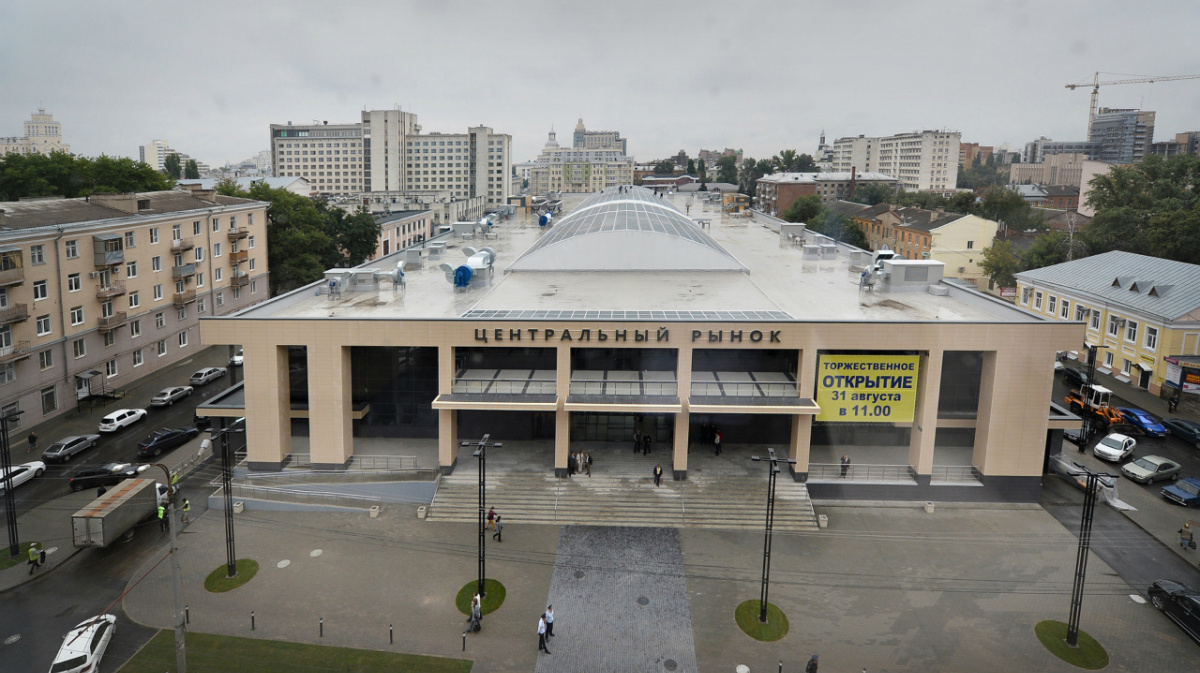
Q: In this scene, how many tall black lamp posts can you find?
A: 6